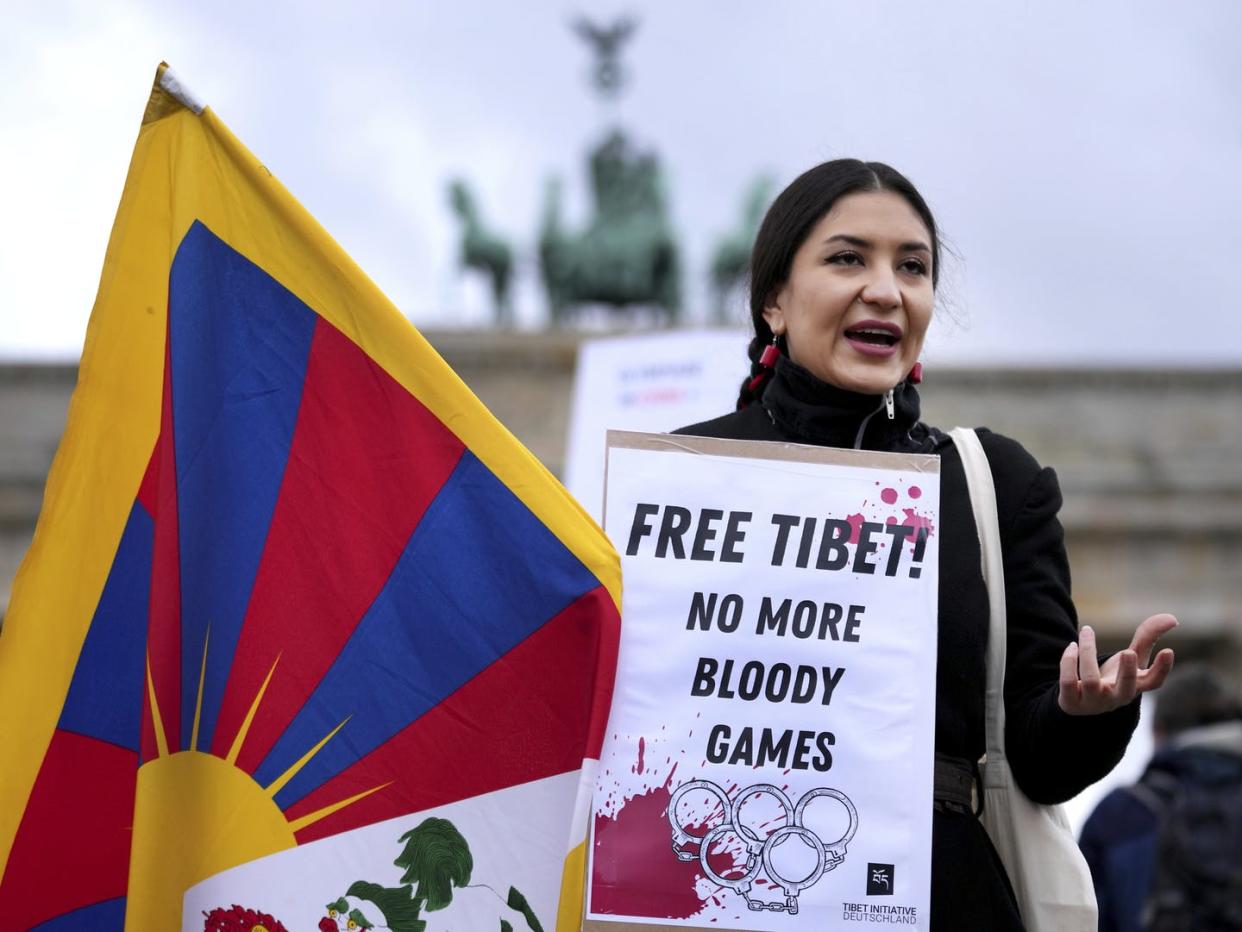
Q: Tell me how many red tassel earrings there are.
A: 2